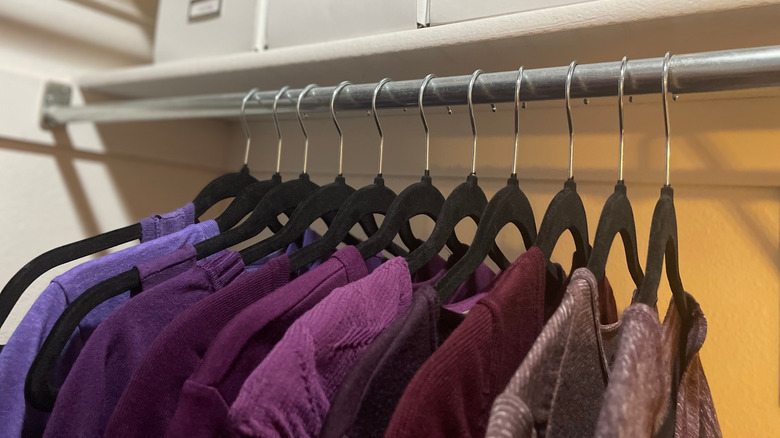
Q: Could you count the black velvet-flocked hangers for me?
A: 11